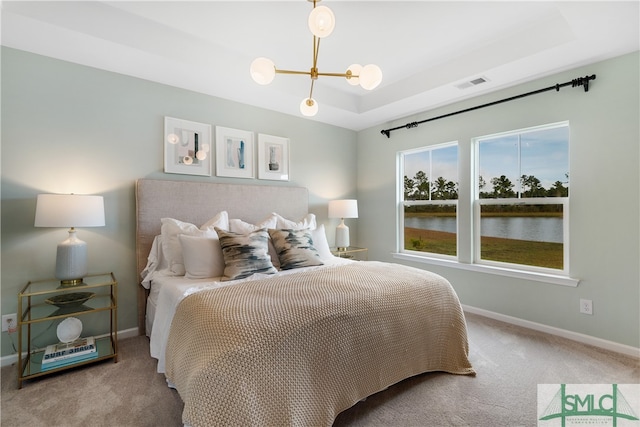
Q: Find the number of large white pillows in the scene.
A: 3